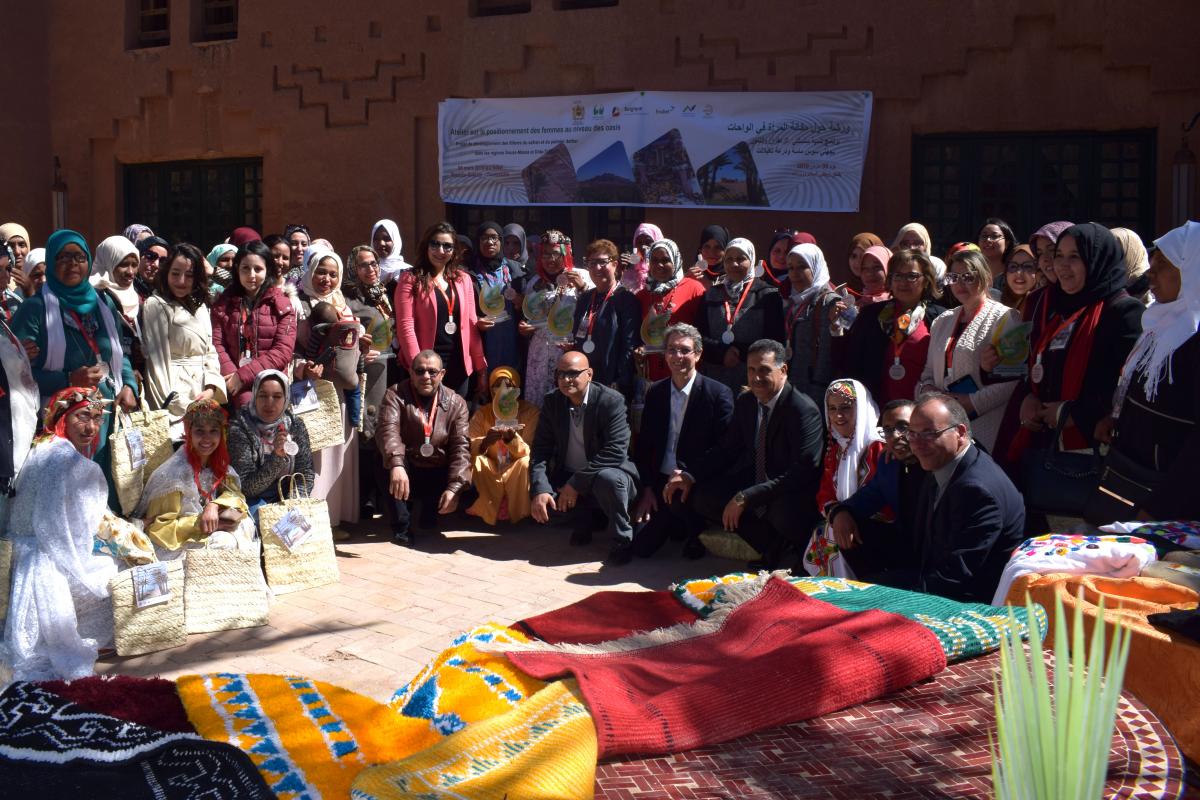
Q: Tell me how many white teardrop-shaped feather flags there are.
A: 0